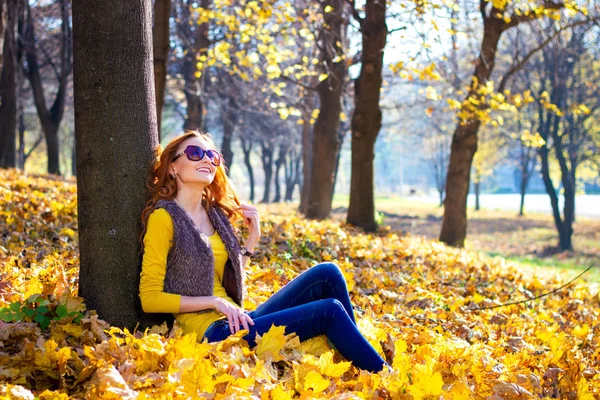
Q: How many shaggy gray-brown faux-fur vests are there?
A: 1